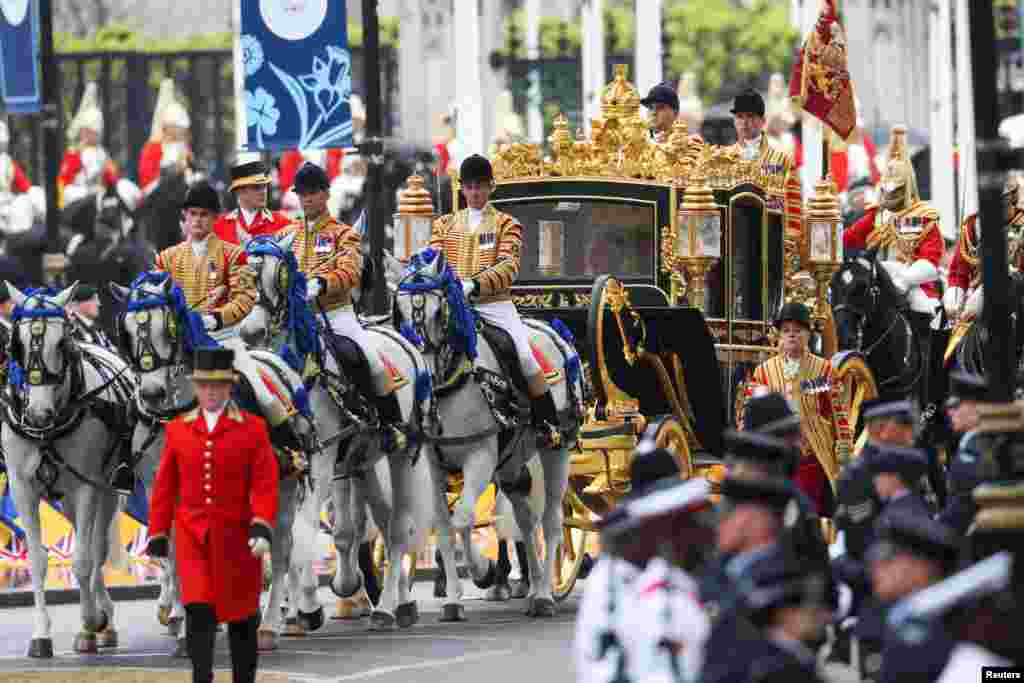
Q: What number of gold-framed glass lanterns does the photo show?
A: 3